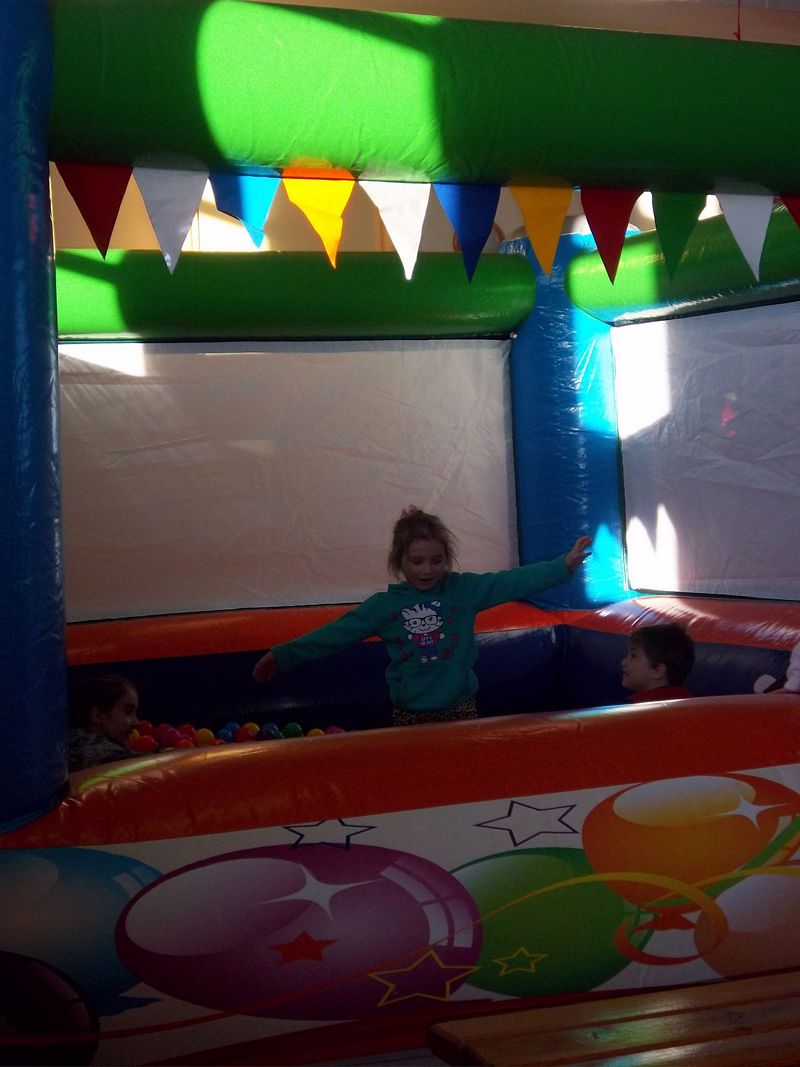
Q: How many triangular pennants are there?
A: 11